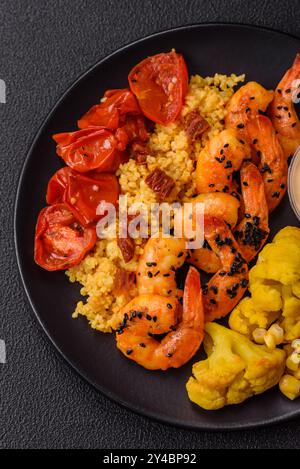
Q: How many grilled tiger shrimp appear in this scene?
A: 6